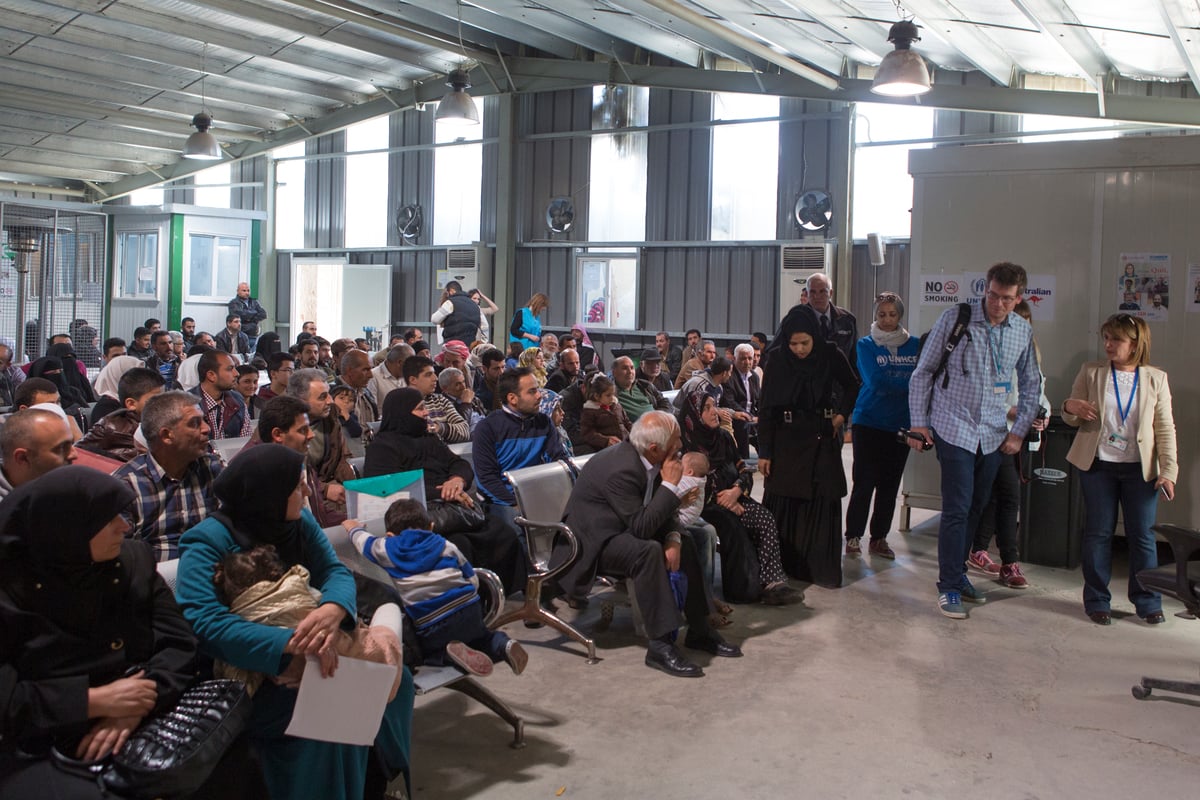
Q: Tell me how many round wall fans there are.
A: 3